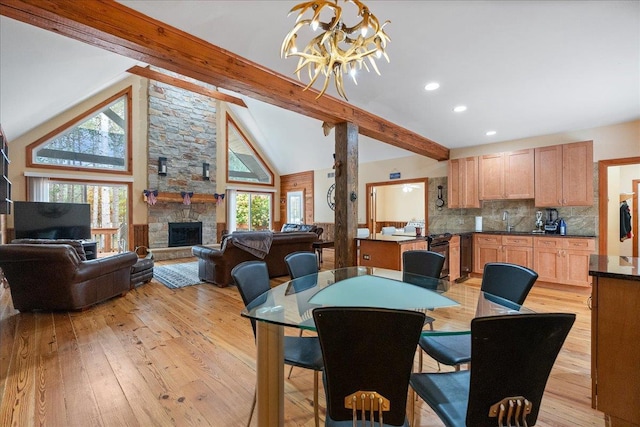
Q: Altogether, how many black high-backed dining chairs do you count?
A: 6